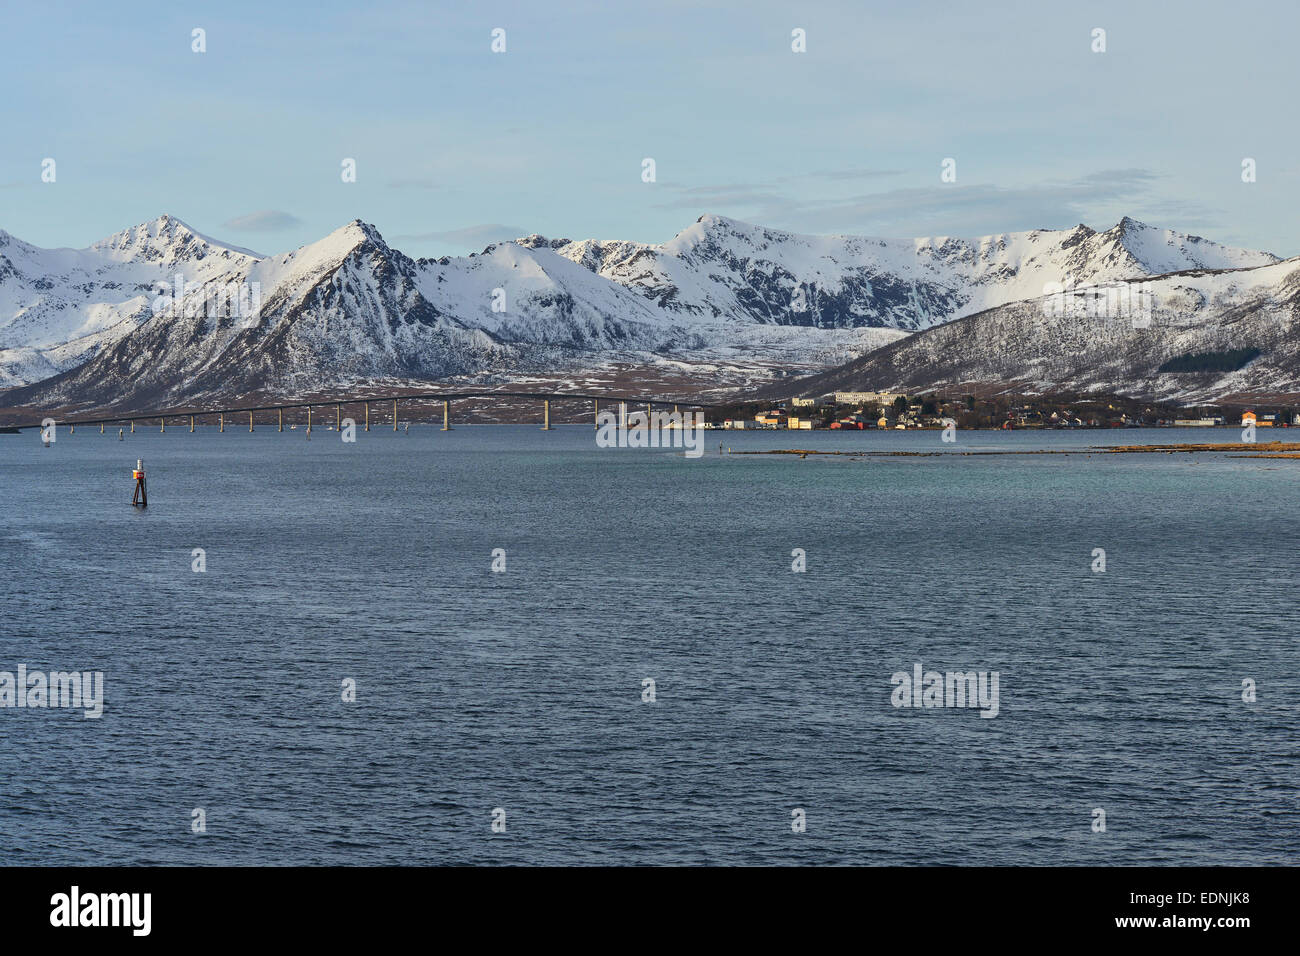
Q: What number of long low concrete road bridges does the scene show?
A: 1